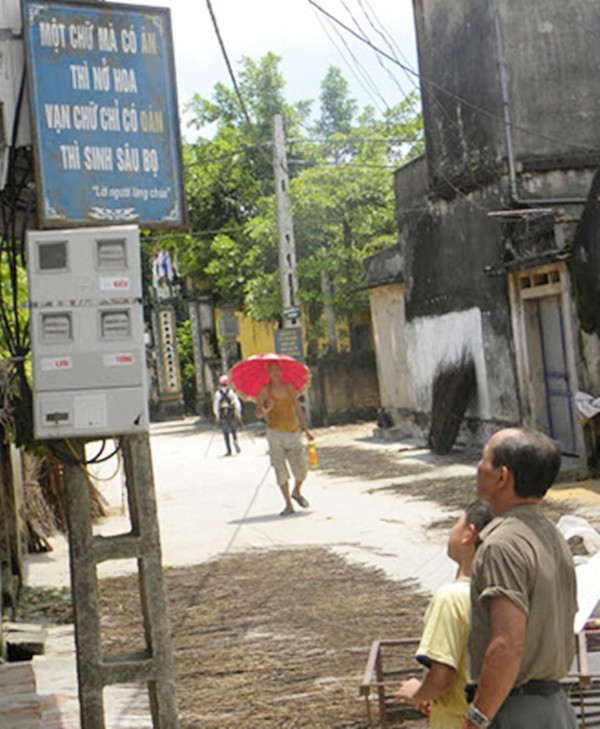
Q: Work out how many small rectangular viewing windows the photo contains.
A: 4